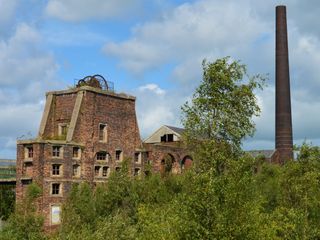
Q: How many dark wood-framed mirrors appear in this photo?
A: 0